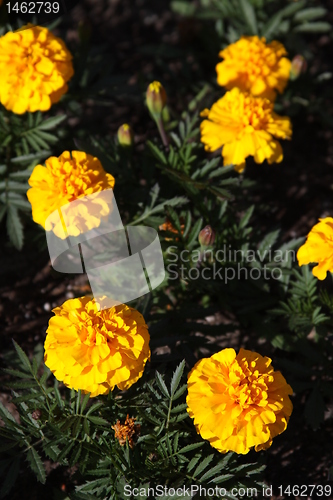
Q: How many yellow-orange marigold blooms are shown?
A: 7